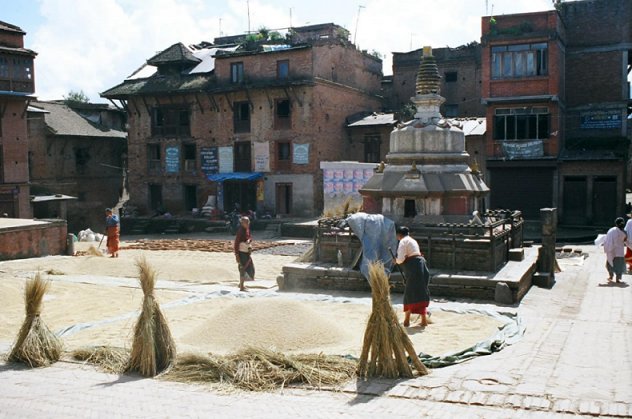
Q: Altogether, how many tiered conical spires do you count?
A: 1